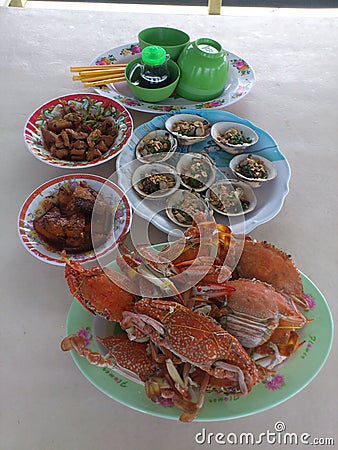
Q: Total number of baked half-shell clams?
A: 8